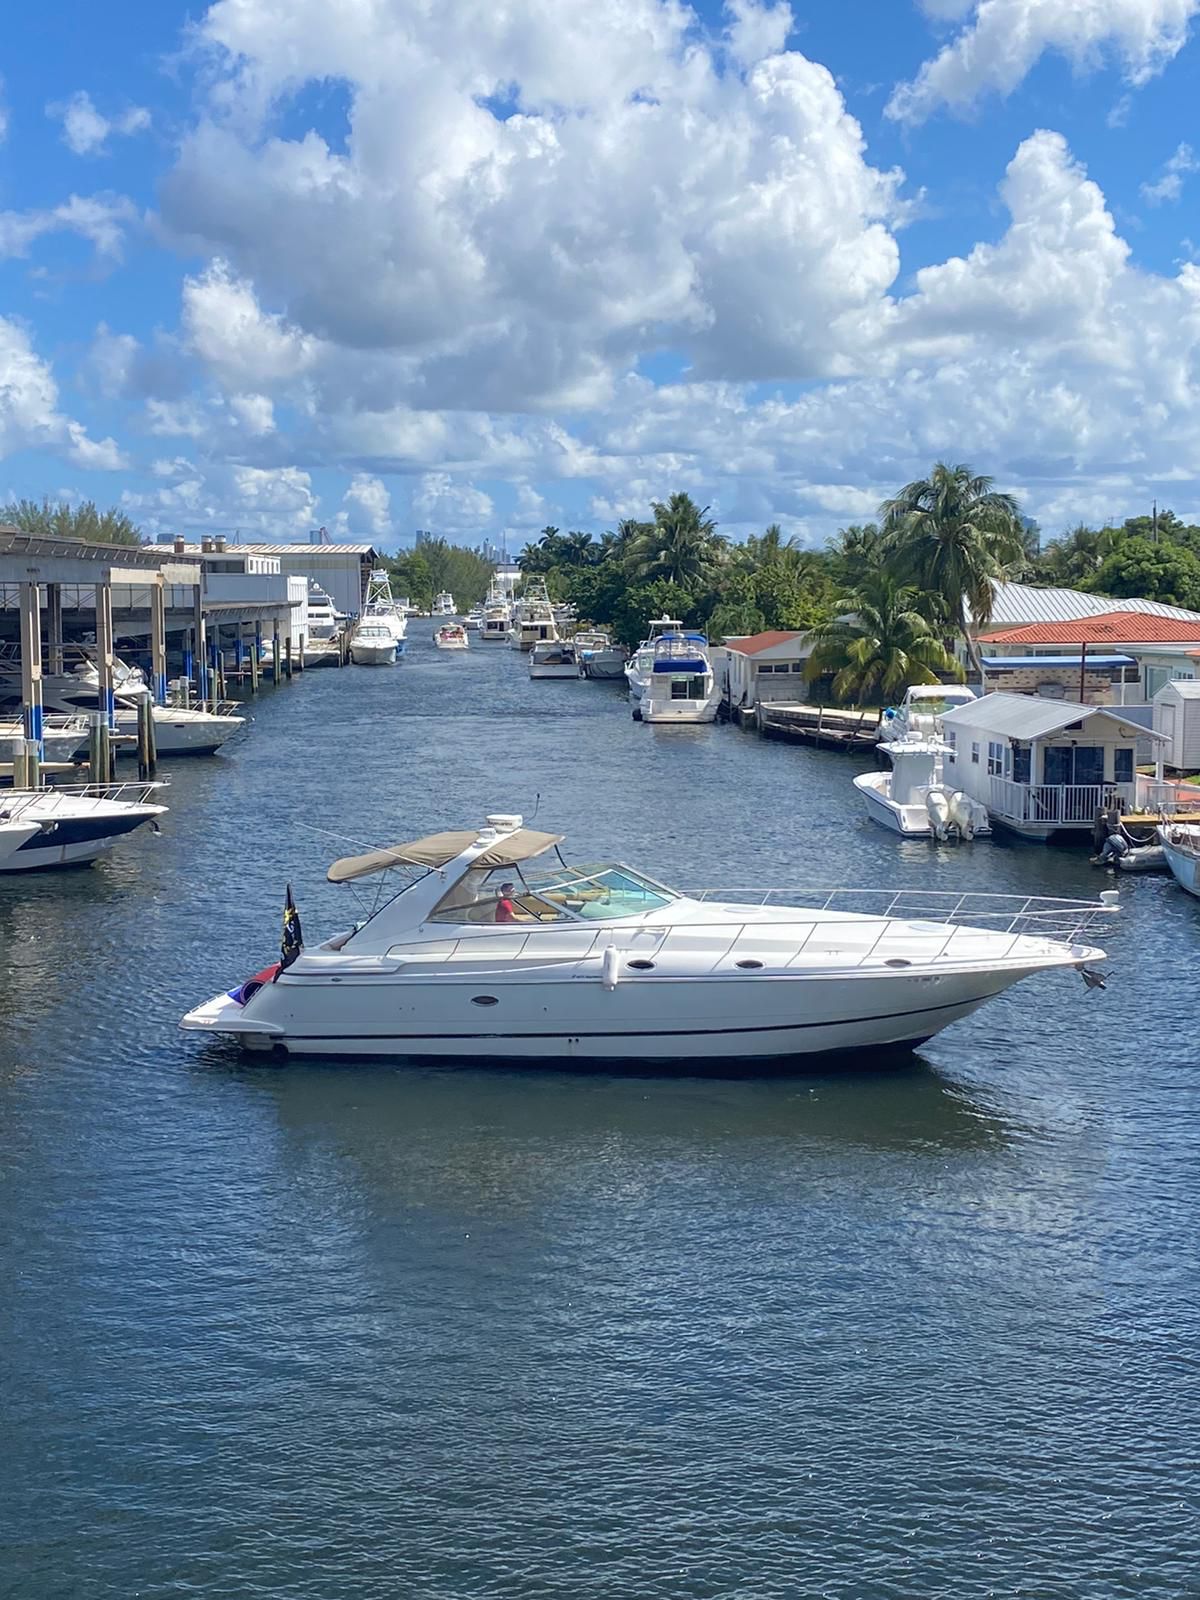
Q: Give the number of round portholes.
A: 4